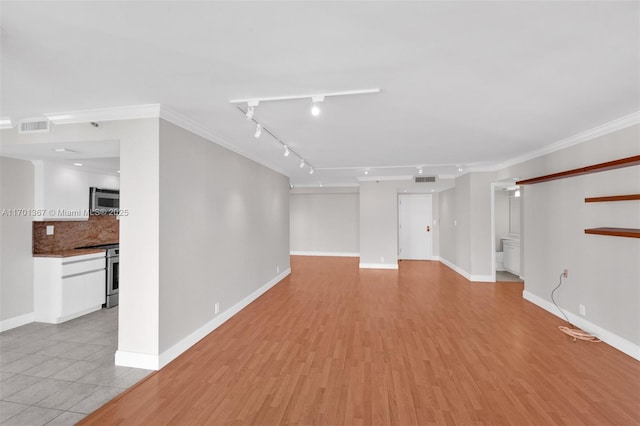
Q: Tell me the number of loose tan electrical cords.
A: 1